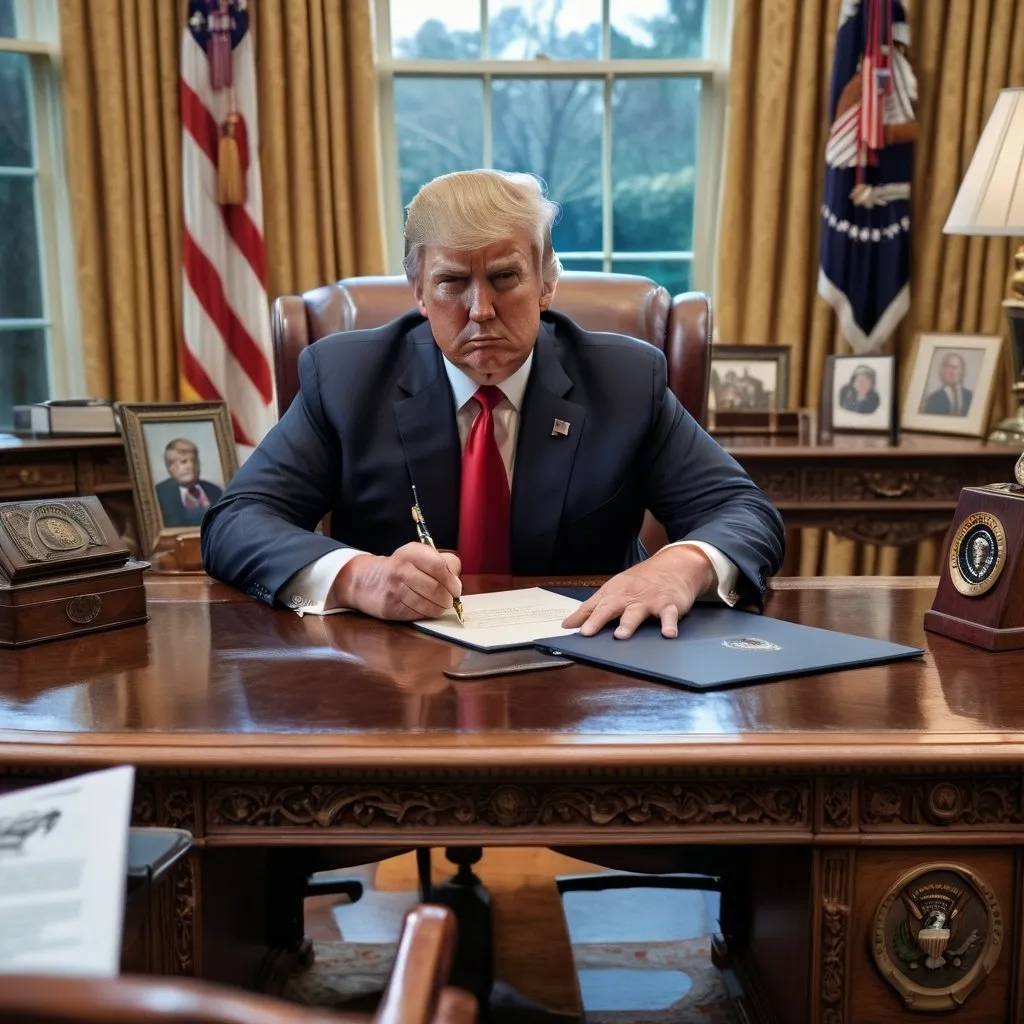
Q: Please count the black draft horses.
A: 0